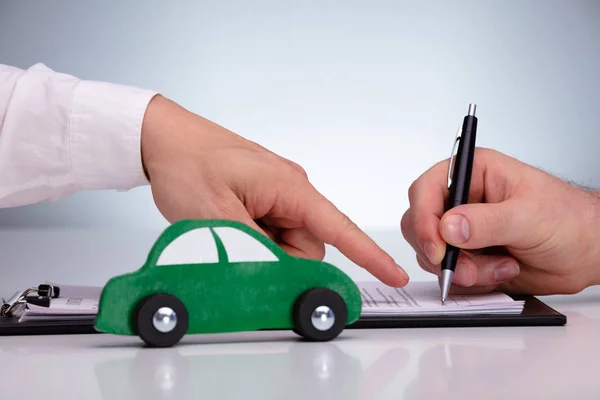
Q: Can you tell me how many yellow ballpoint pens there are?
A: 0